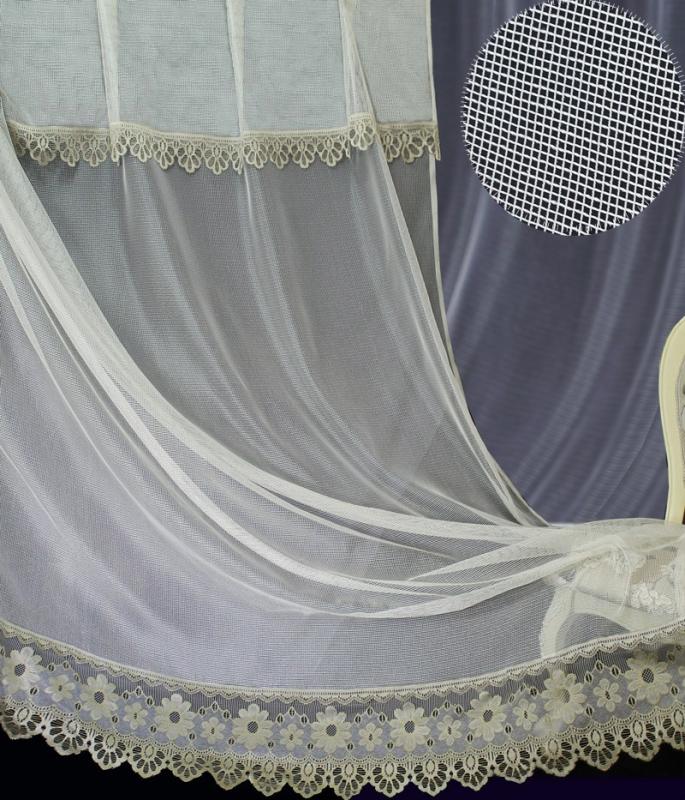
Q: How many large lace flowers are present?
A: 9